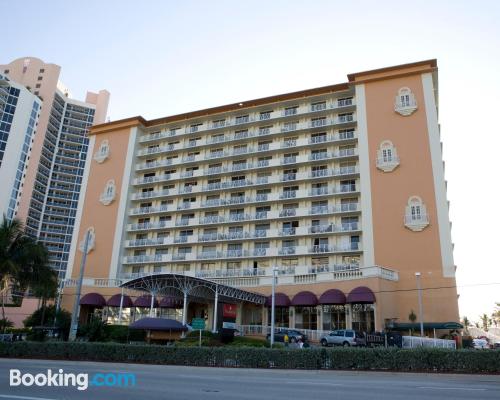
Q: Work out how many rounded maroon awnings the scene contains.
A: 8